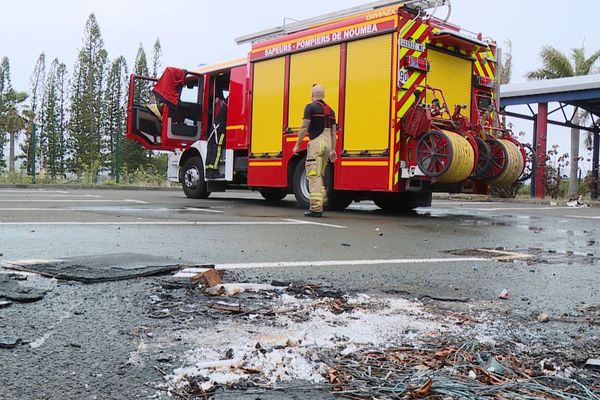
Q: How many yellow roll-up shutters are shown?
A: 4